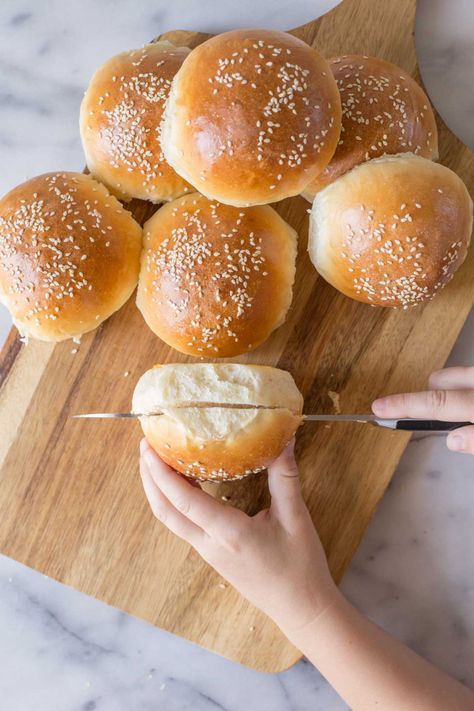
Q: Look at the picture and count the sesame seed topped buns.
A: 7